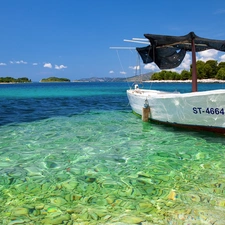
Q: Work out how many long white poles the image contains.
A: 3